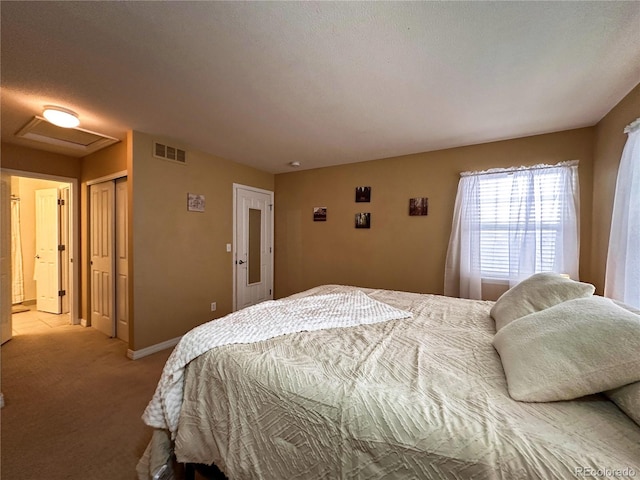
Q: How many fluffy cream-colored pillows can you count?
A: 3